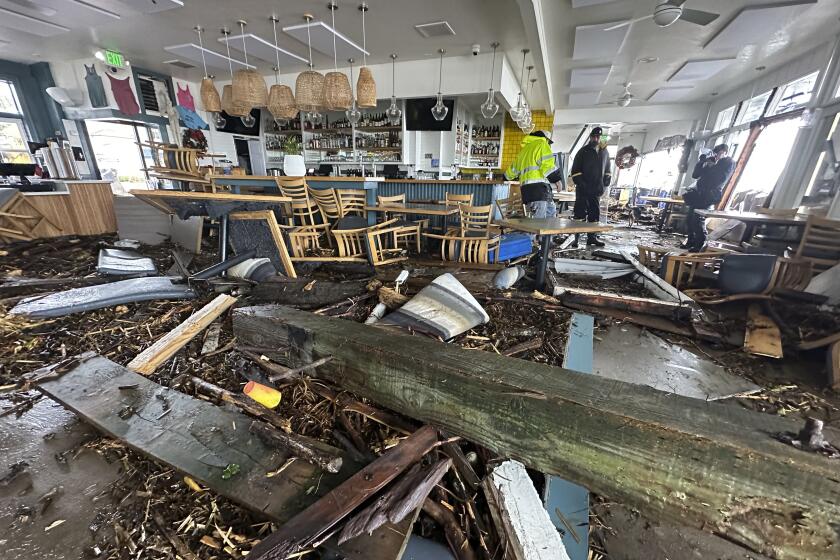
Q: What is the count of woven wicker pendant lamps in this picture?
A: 7